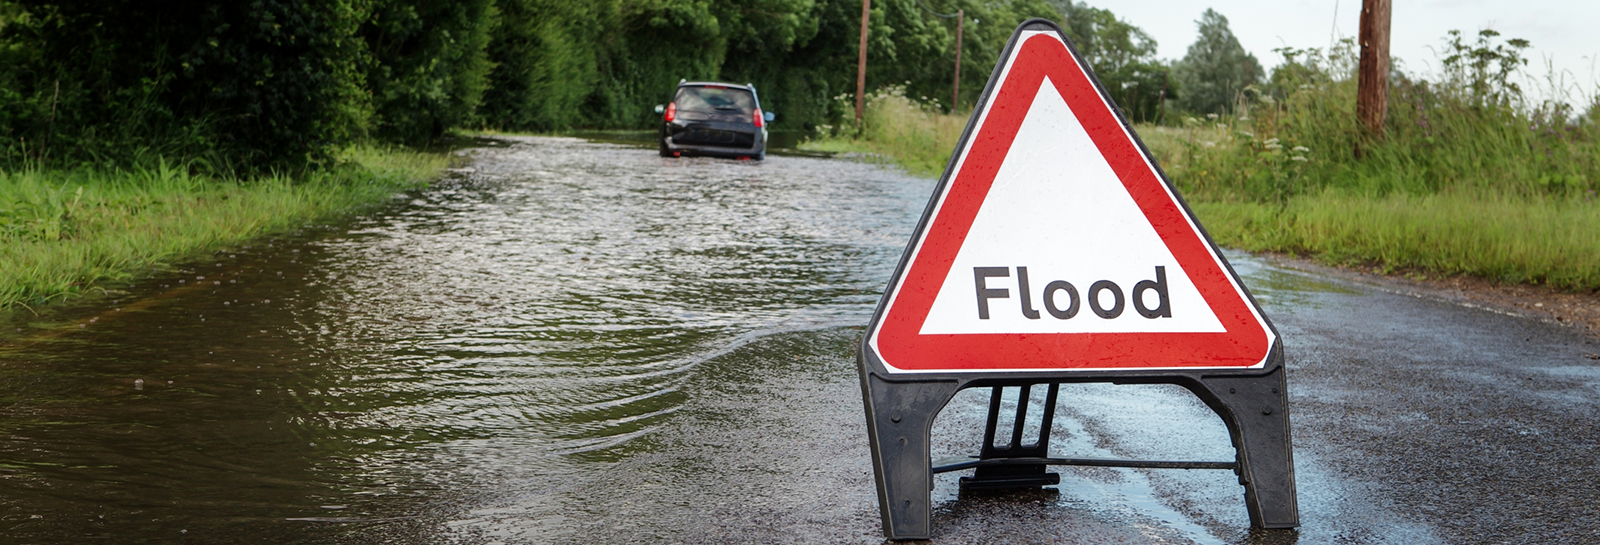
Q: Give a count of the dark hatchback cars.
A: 1